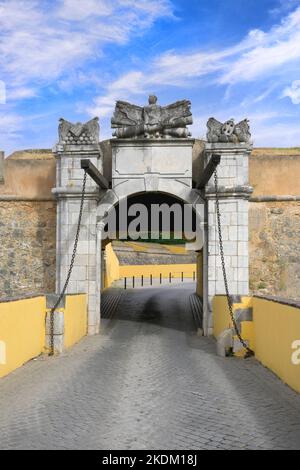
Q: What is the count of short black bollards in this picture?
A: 8